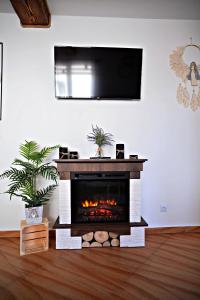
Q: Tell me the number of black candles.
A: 4